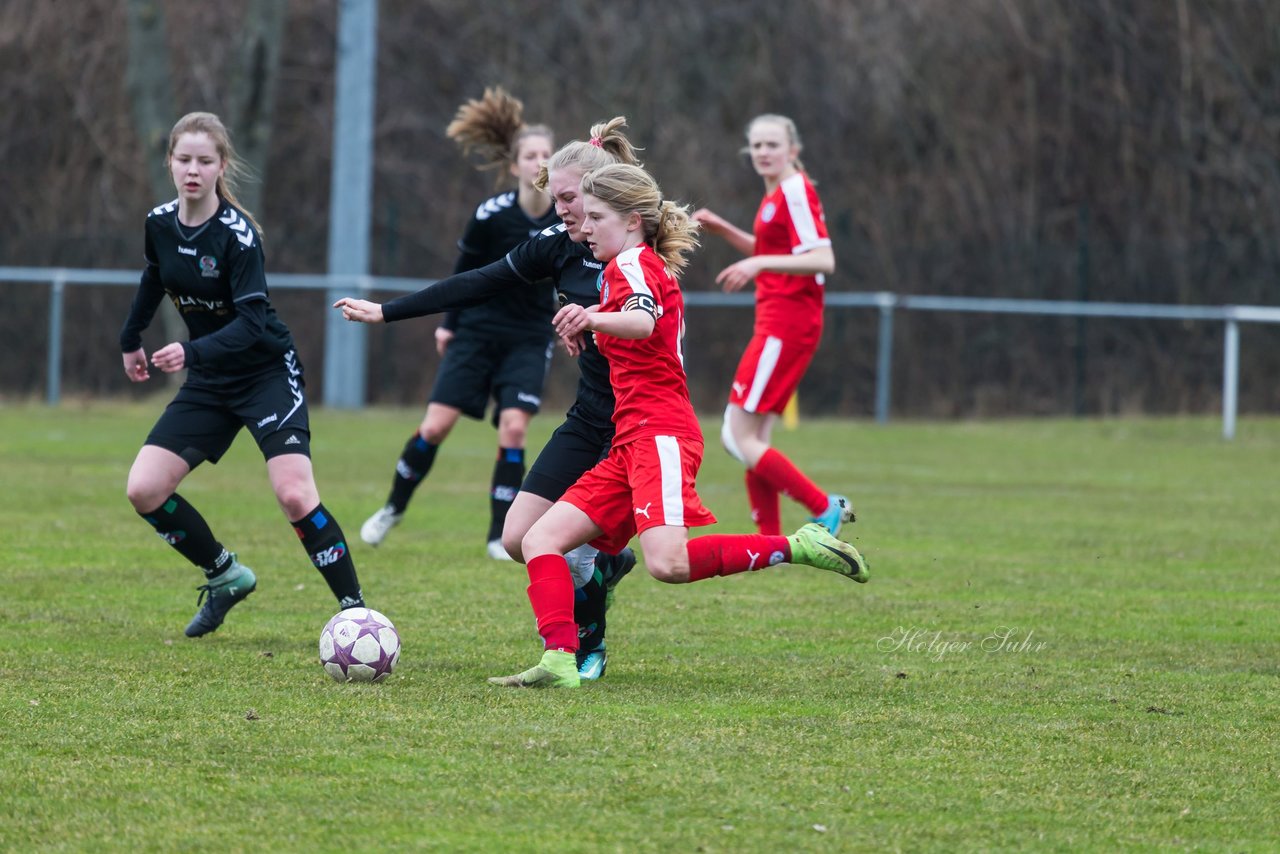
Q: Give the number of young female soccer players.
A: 5